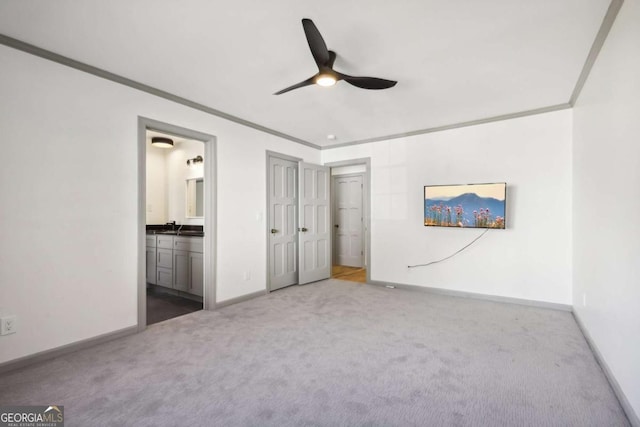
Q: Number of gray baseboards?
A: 4